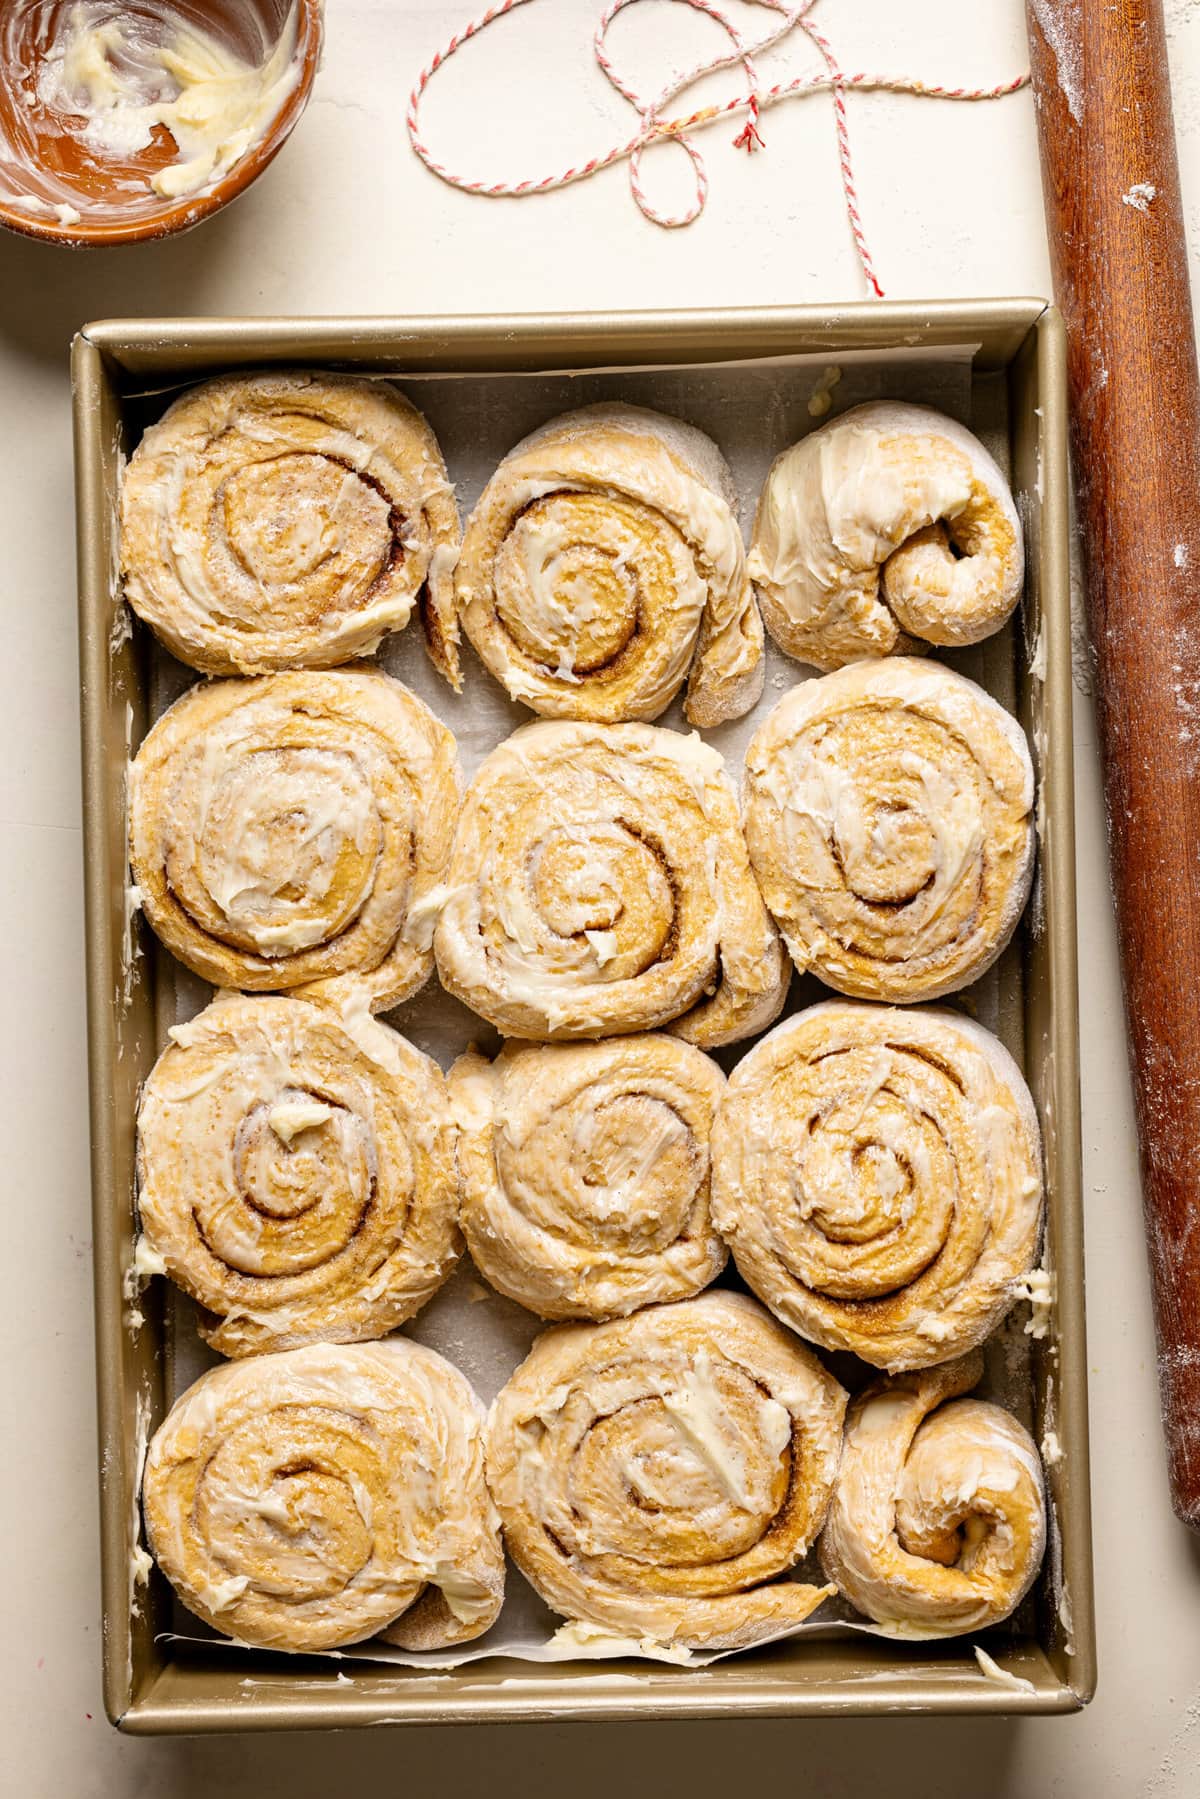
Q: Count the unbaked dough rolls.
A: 12